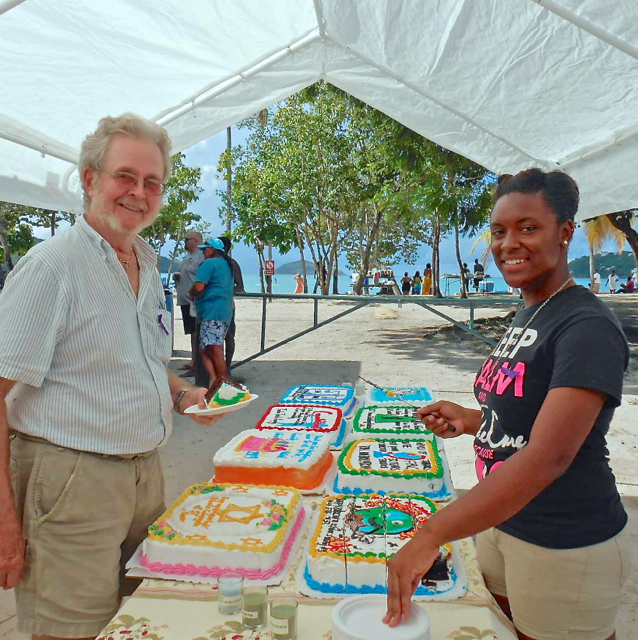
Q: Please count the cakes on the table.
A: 8